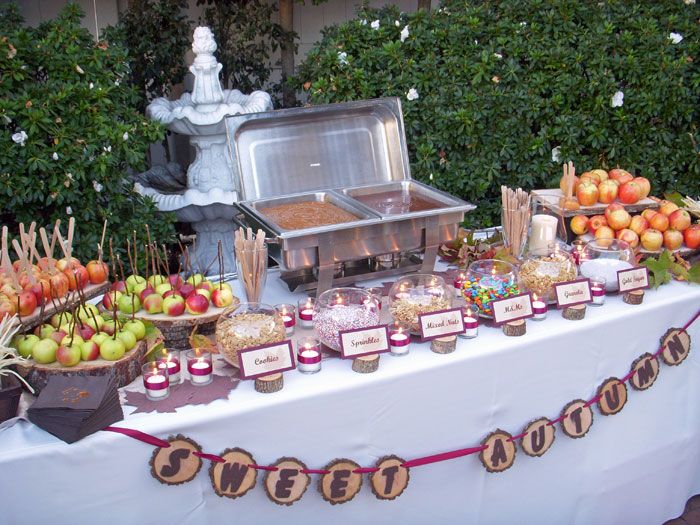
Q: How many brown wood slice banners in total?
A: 11